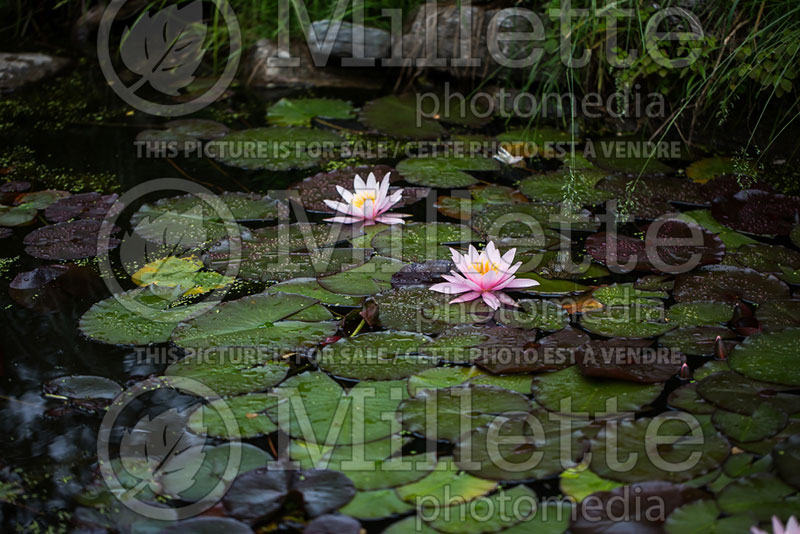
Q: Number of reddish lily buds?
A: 2